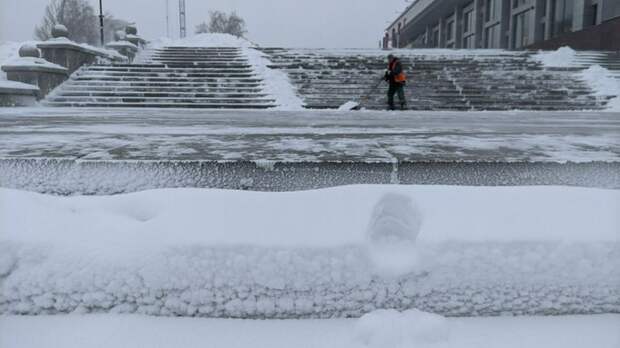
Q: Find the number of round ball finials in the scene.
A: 4